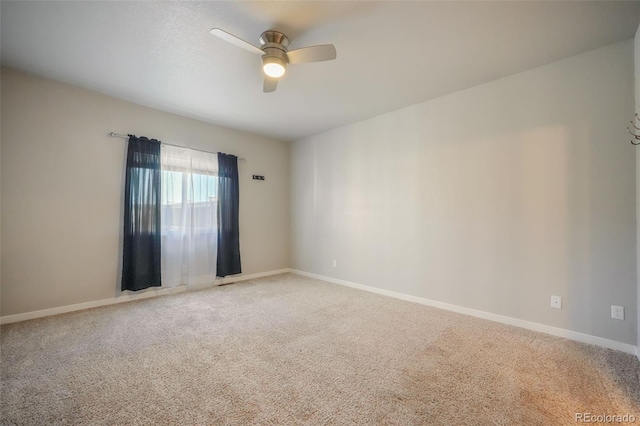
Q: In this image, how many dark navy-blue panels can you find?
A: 2